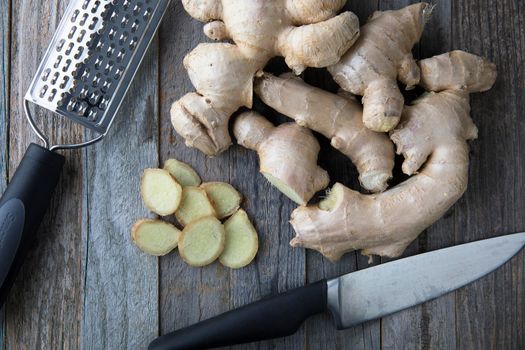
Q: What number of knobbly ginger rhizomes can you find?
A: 5